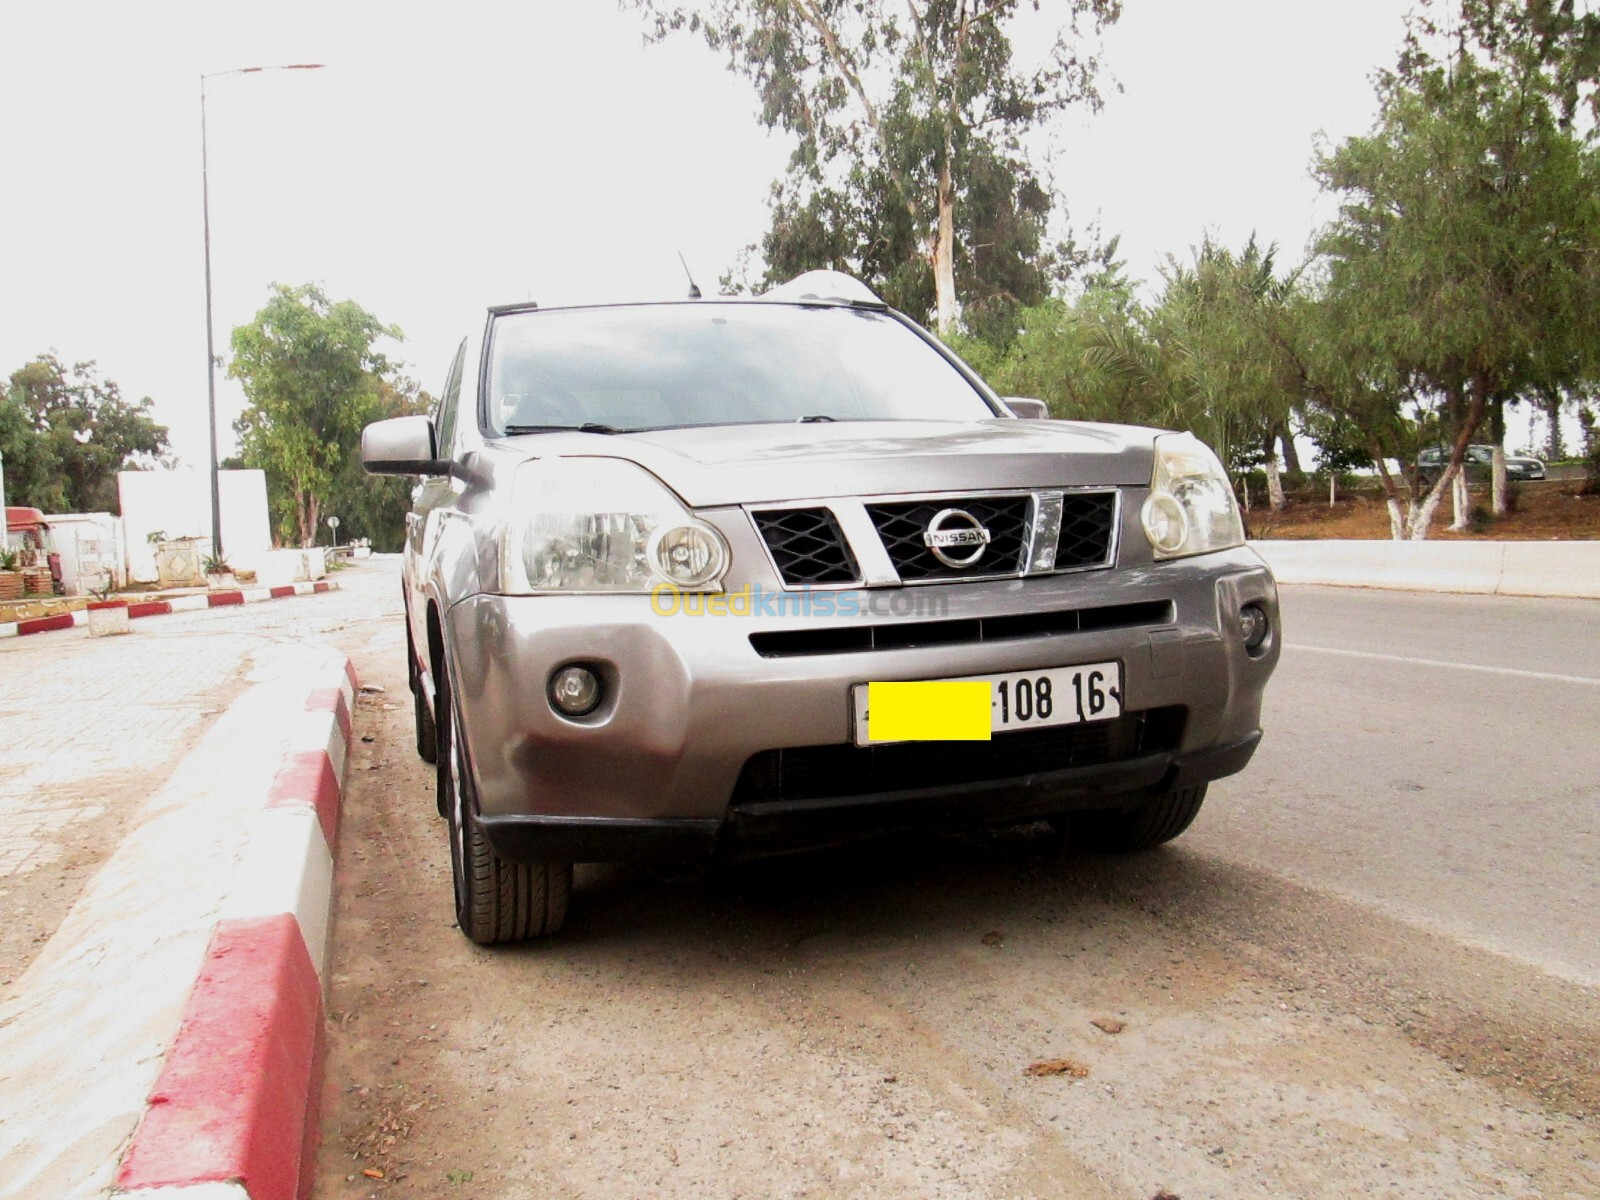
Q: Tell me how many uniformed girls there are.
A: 0